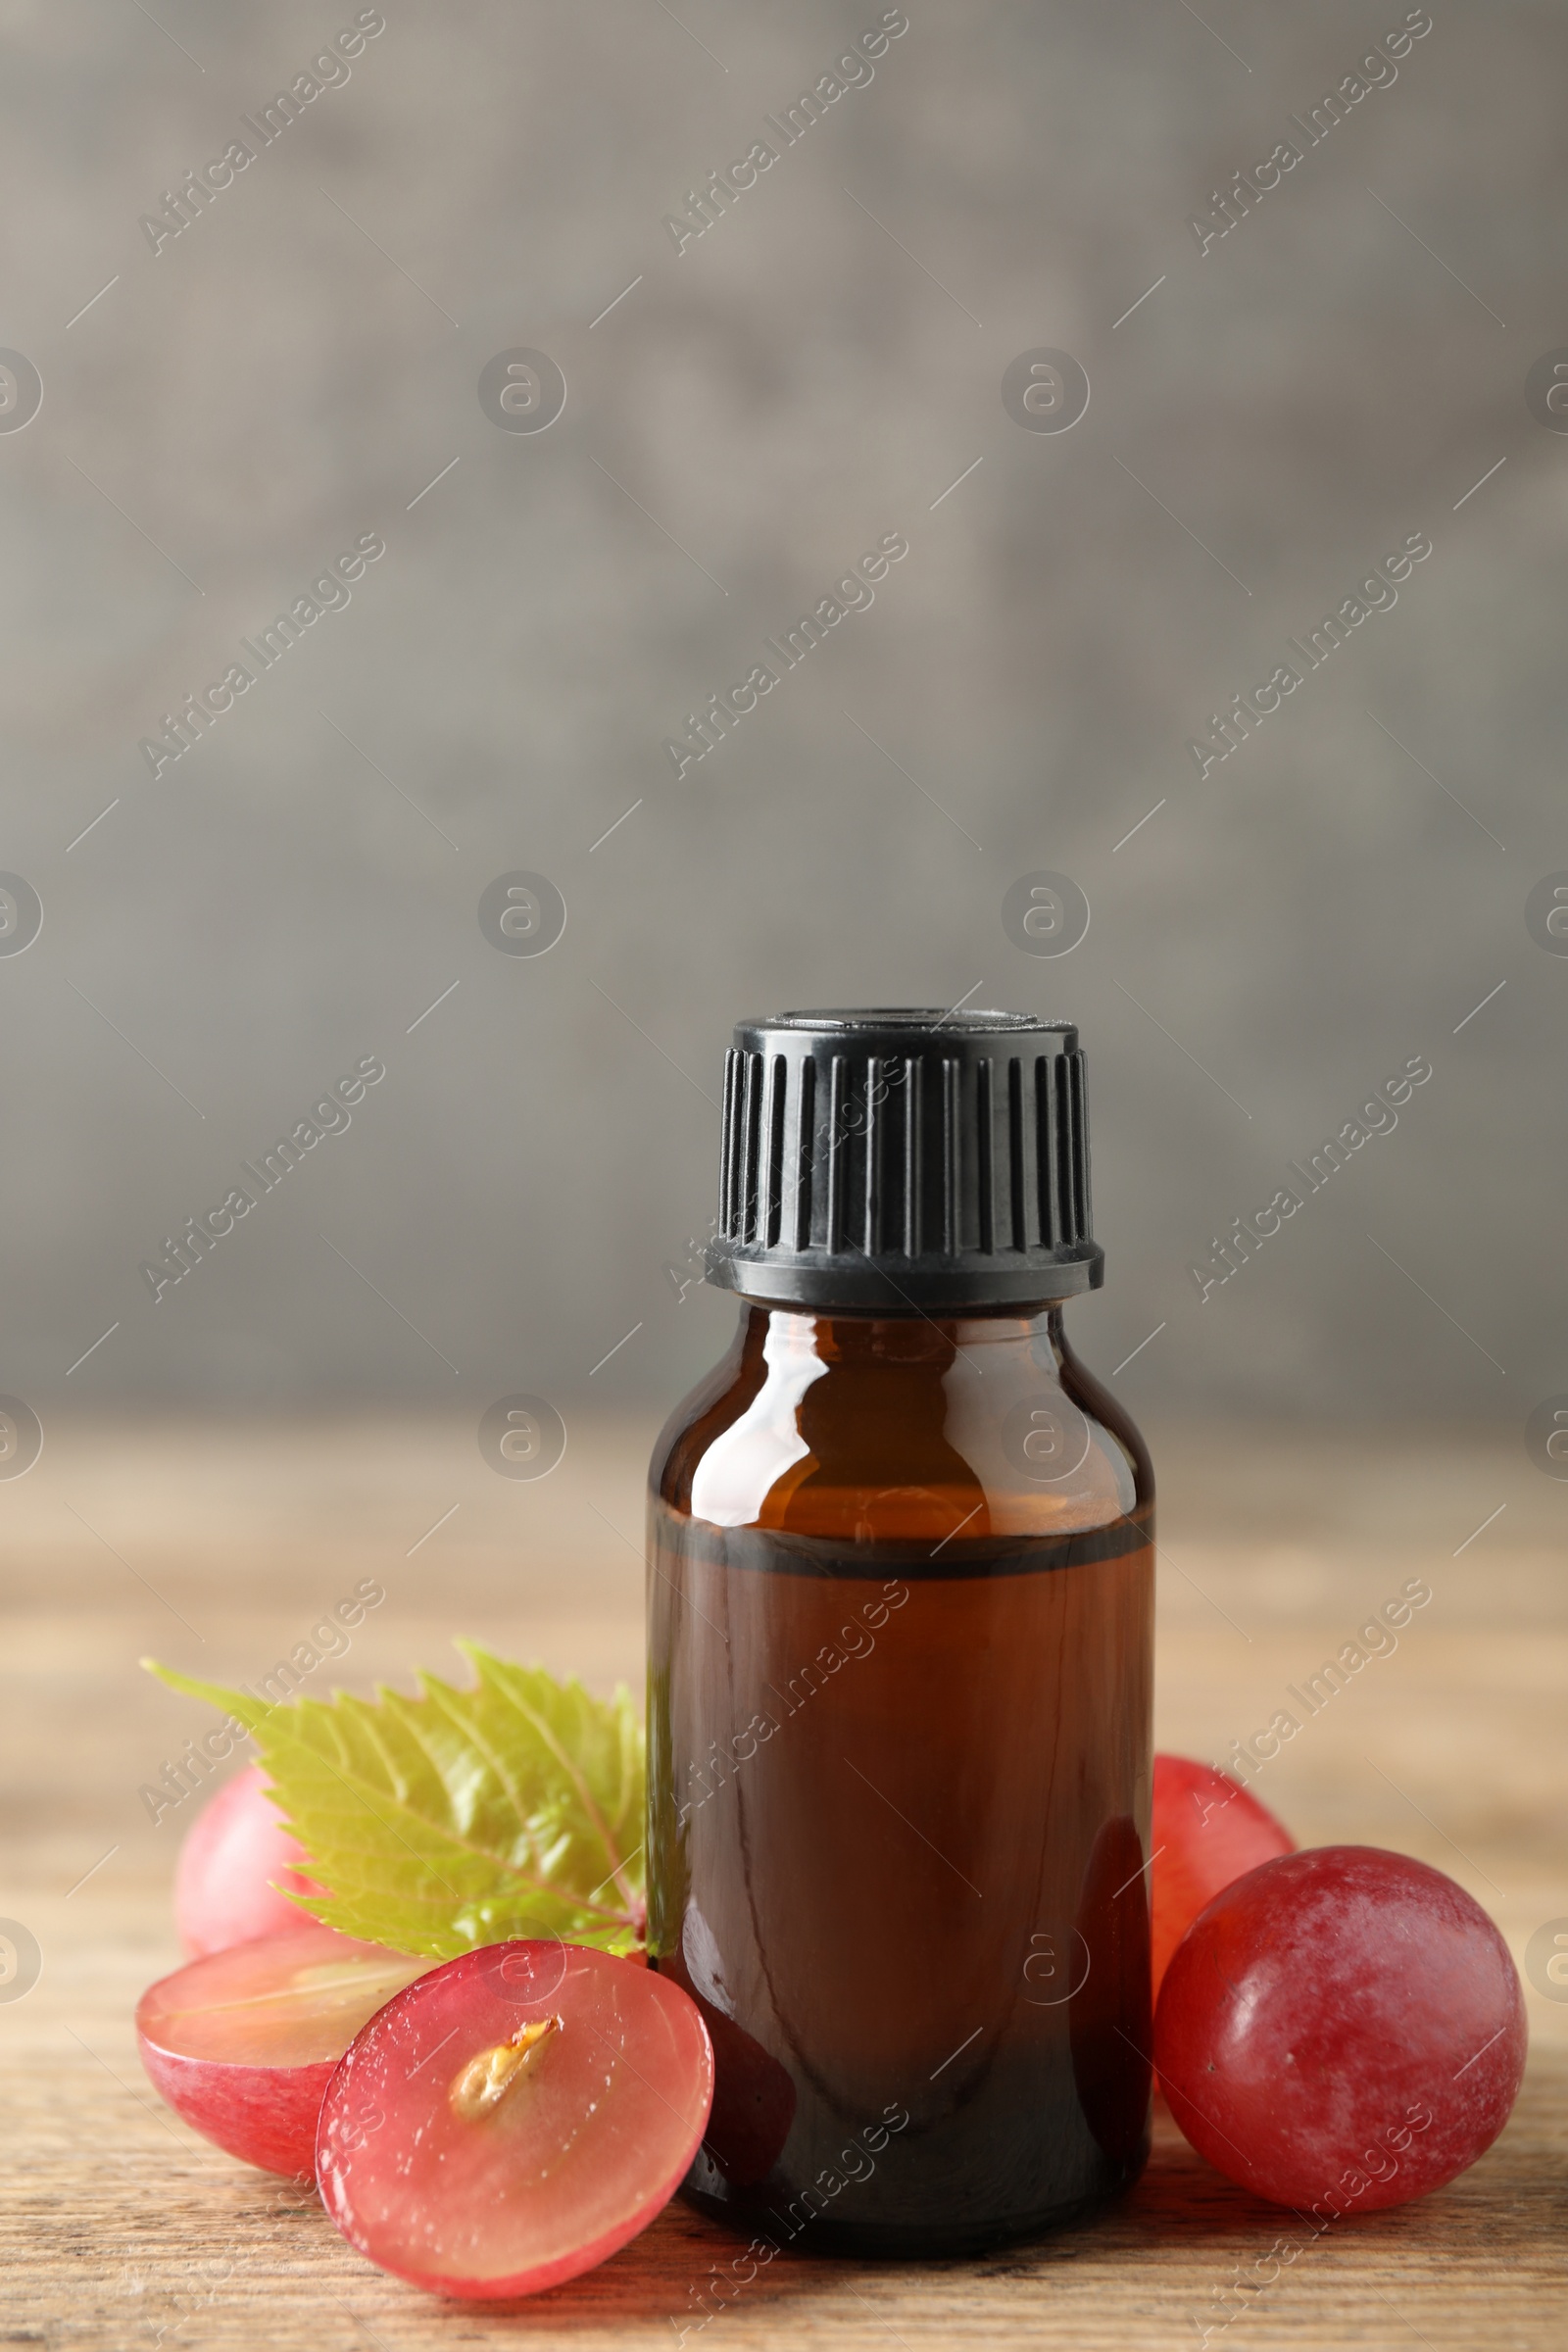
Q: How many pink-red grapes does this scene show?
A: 5